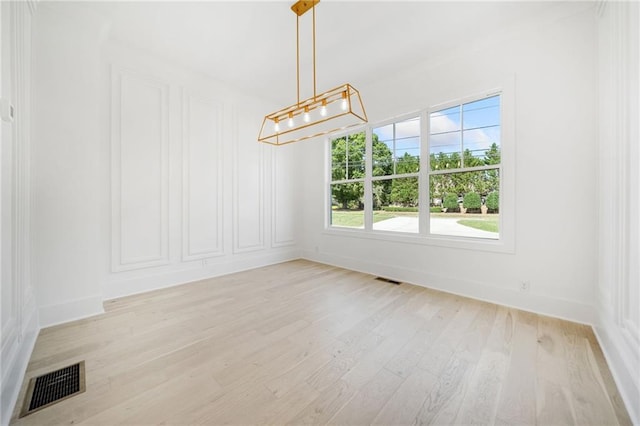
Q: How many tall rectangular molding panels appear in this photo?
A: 4